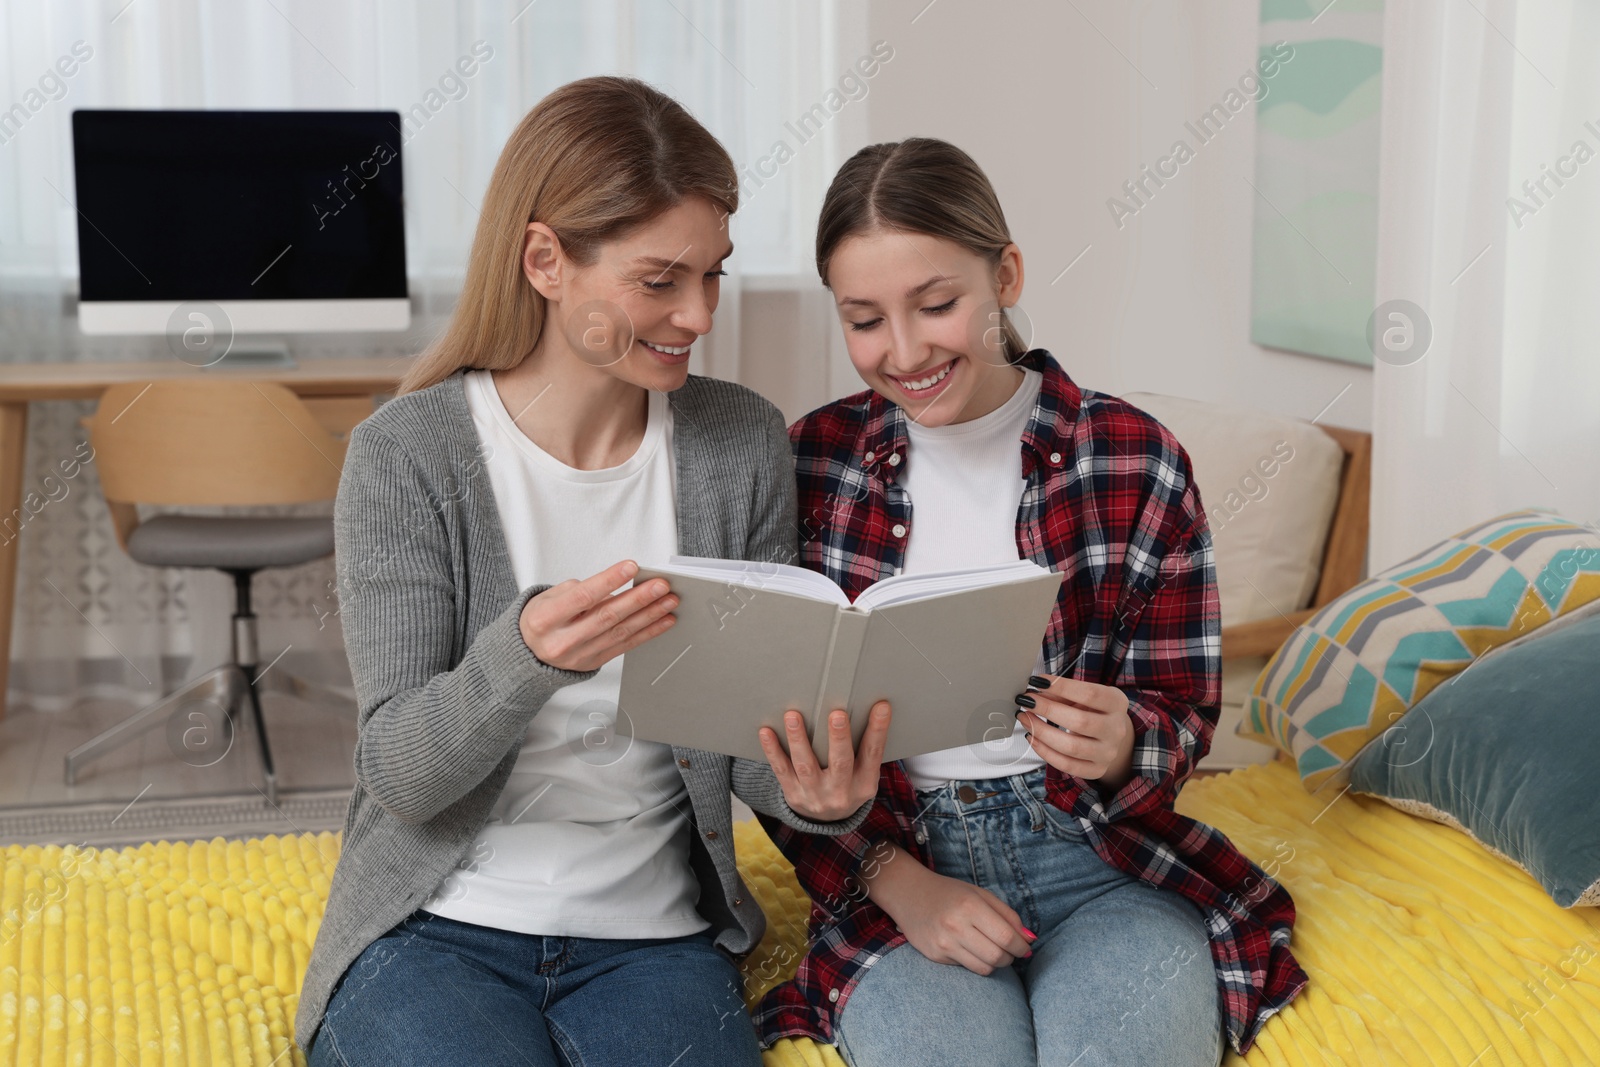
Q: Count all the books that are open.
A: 1